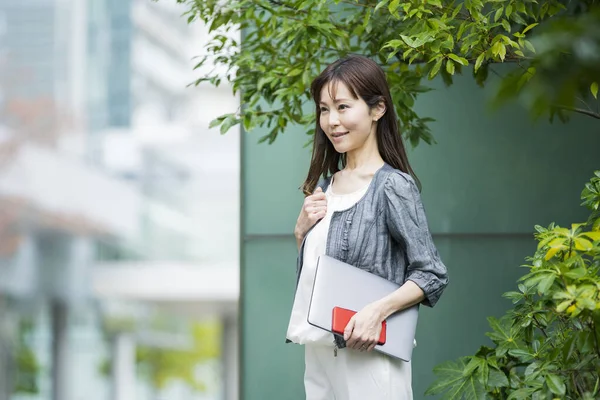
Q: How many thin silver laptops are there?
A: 1